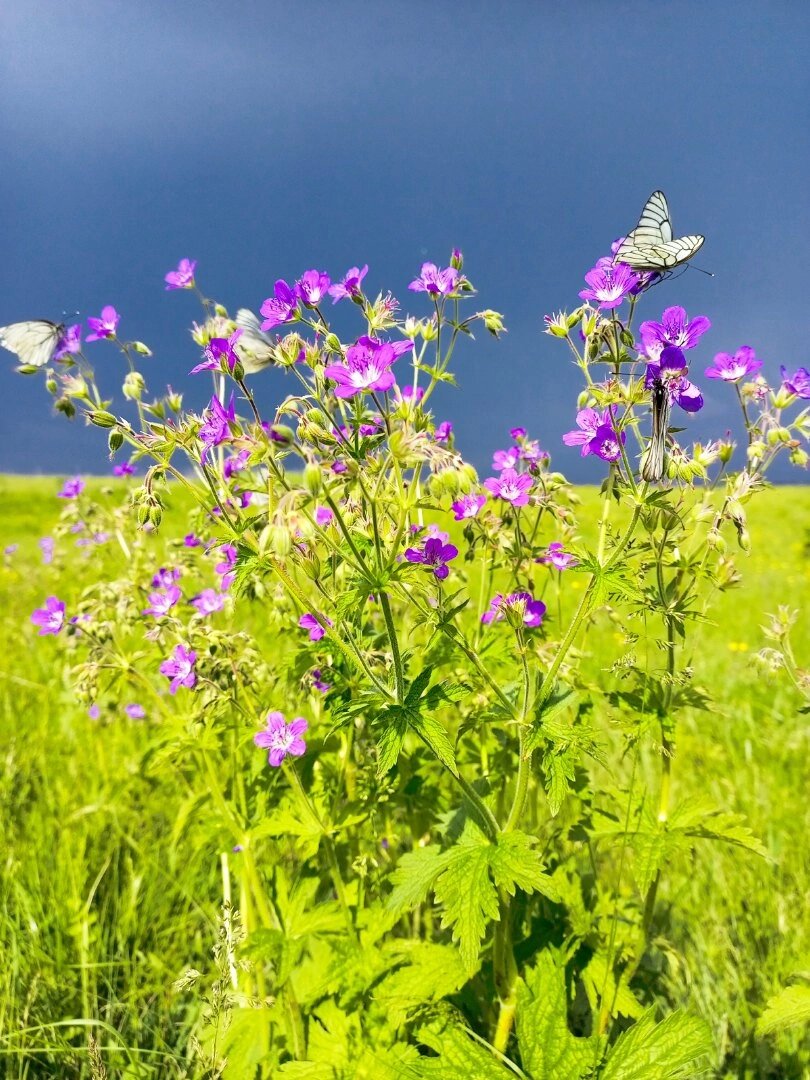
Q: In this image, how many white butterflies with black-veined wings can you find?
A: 4